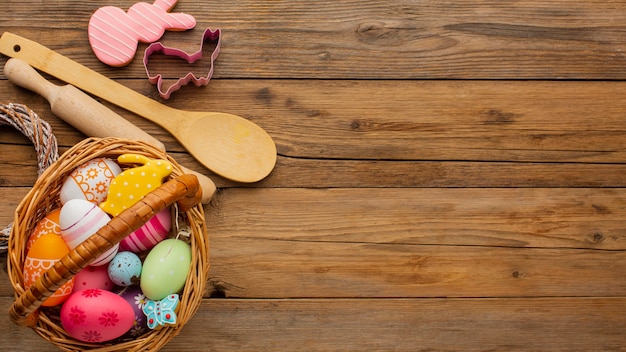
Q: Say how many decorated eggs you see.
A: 10